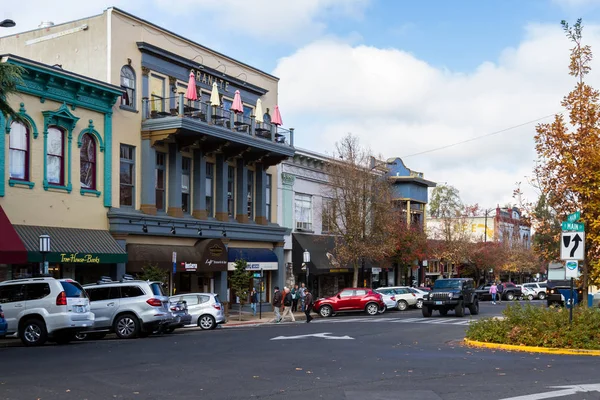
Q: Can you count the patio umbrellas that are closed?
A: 5